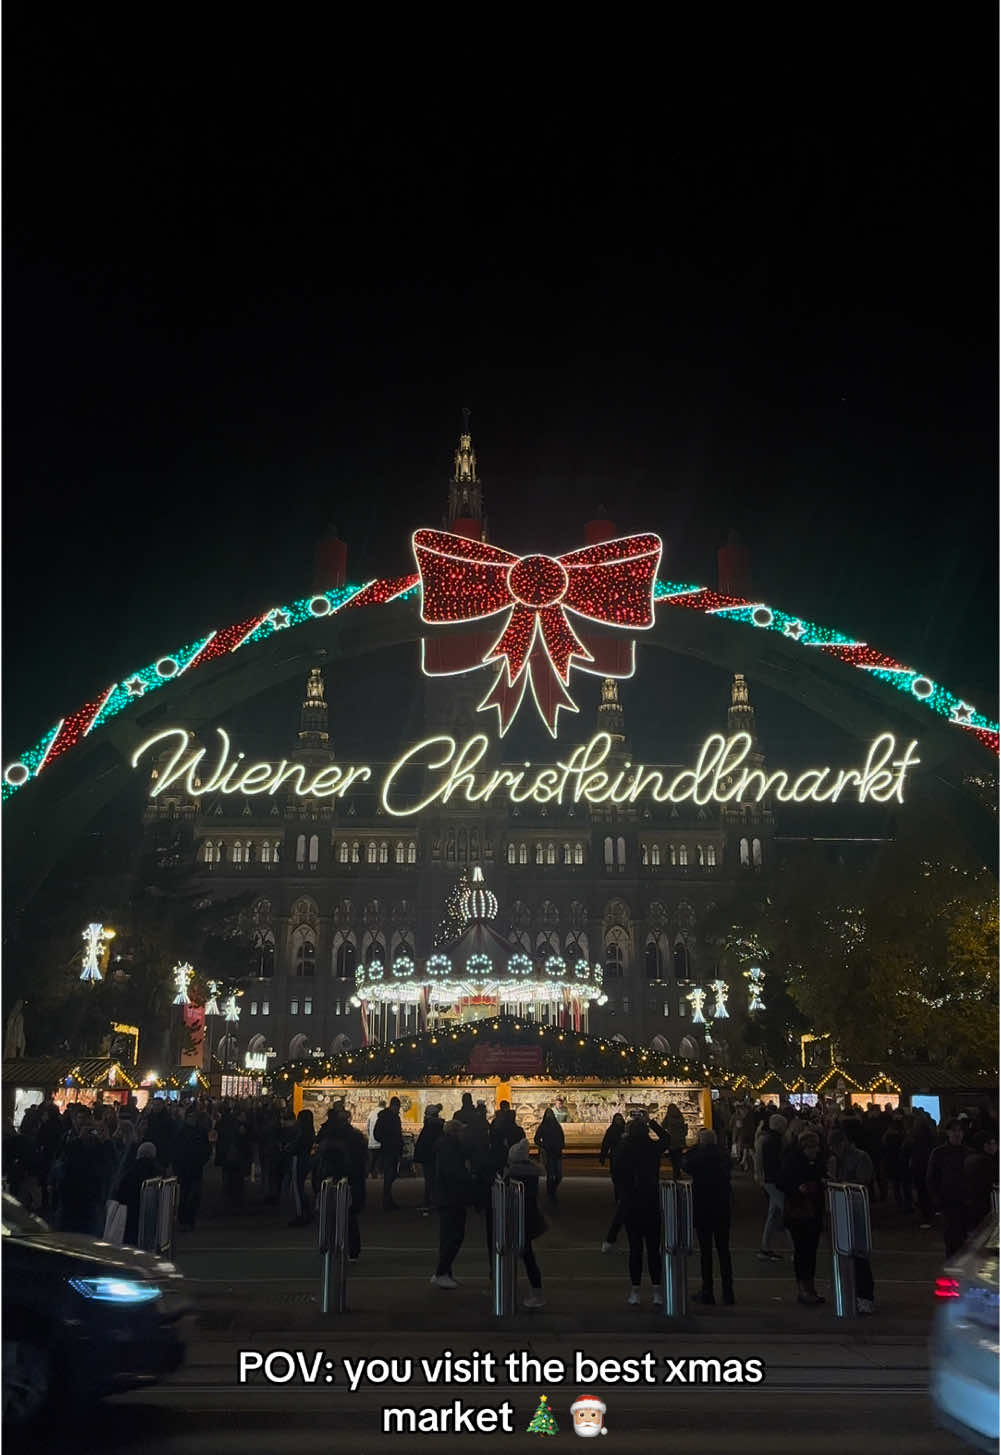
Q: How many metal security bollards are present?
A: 5